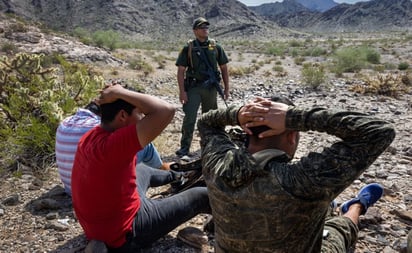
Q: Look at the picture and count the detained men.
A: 3